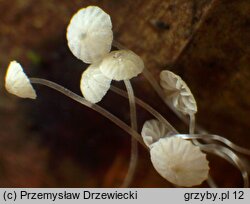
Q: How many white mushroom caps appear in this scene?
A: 7